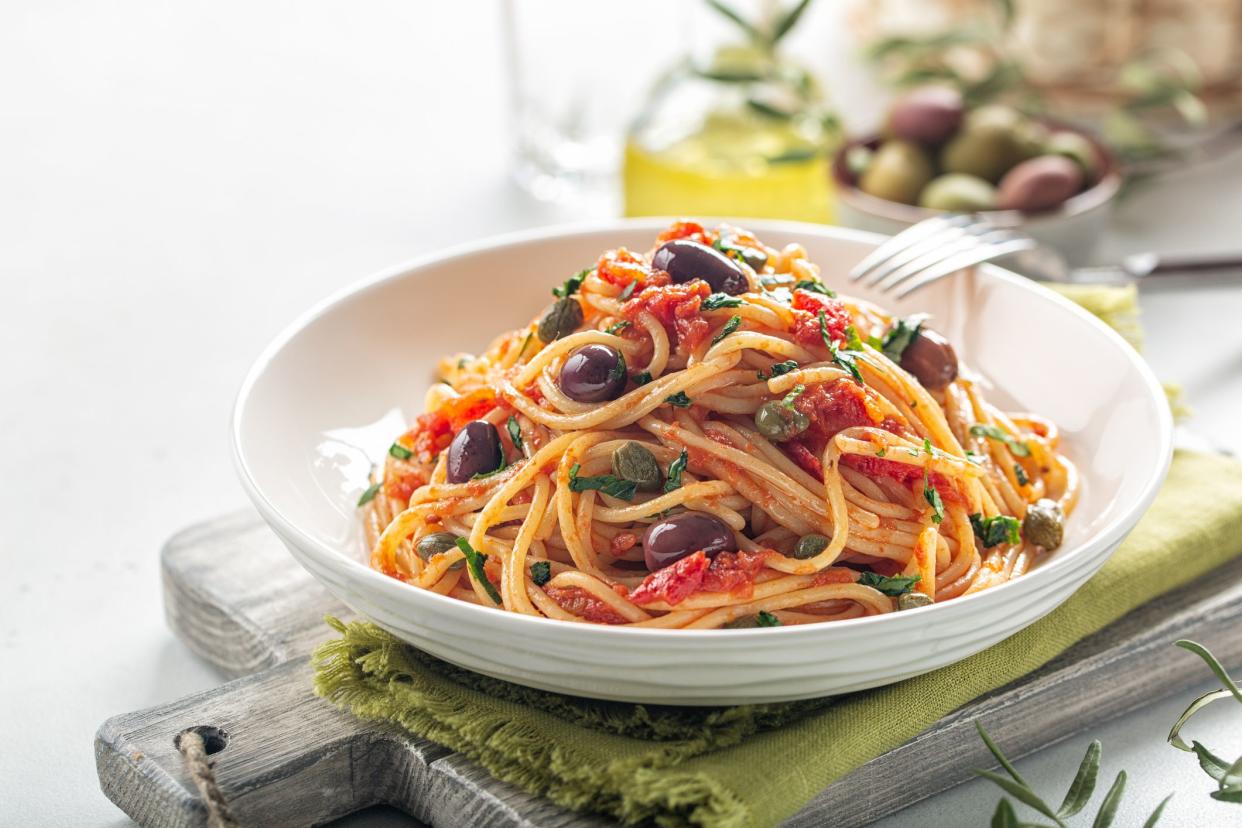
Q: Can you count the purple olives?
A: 7